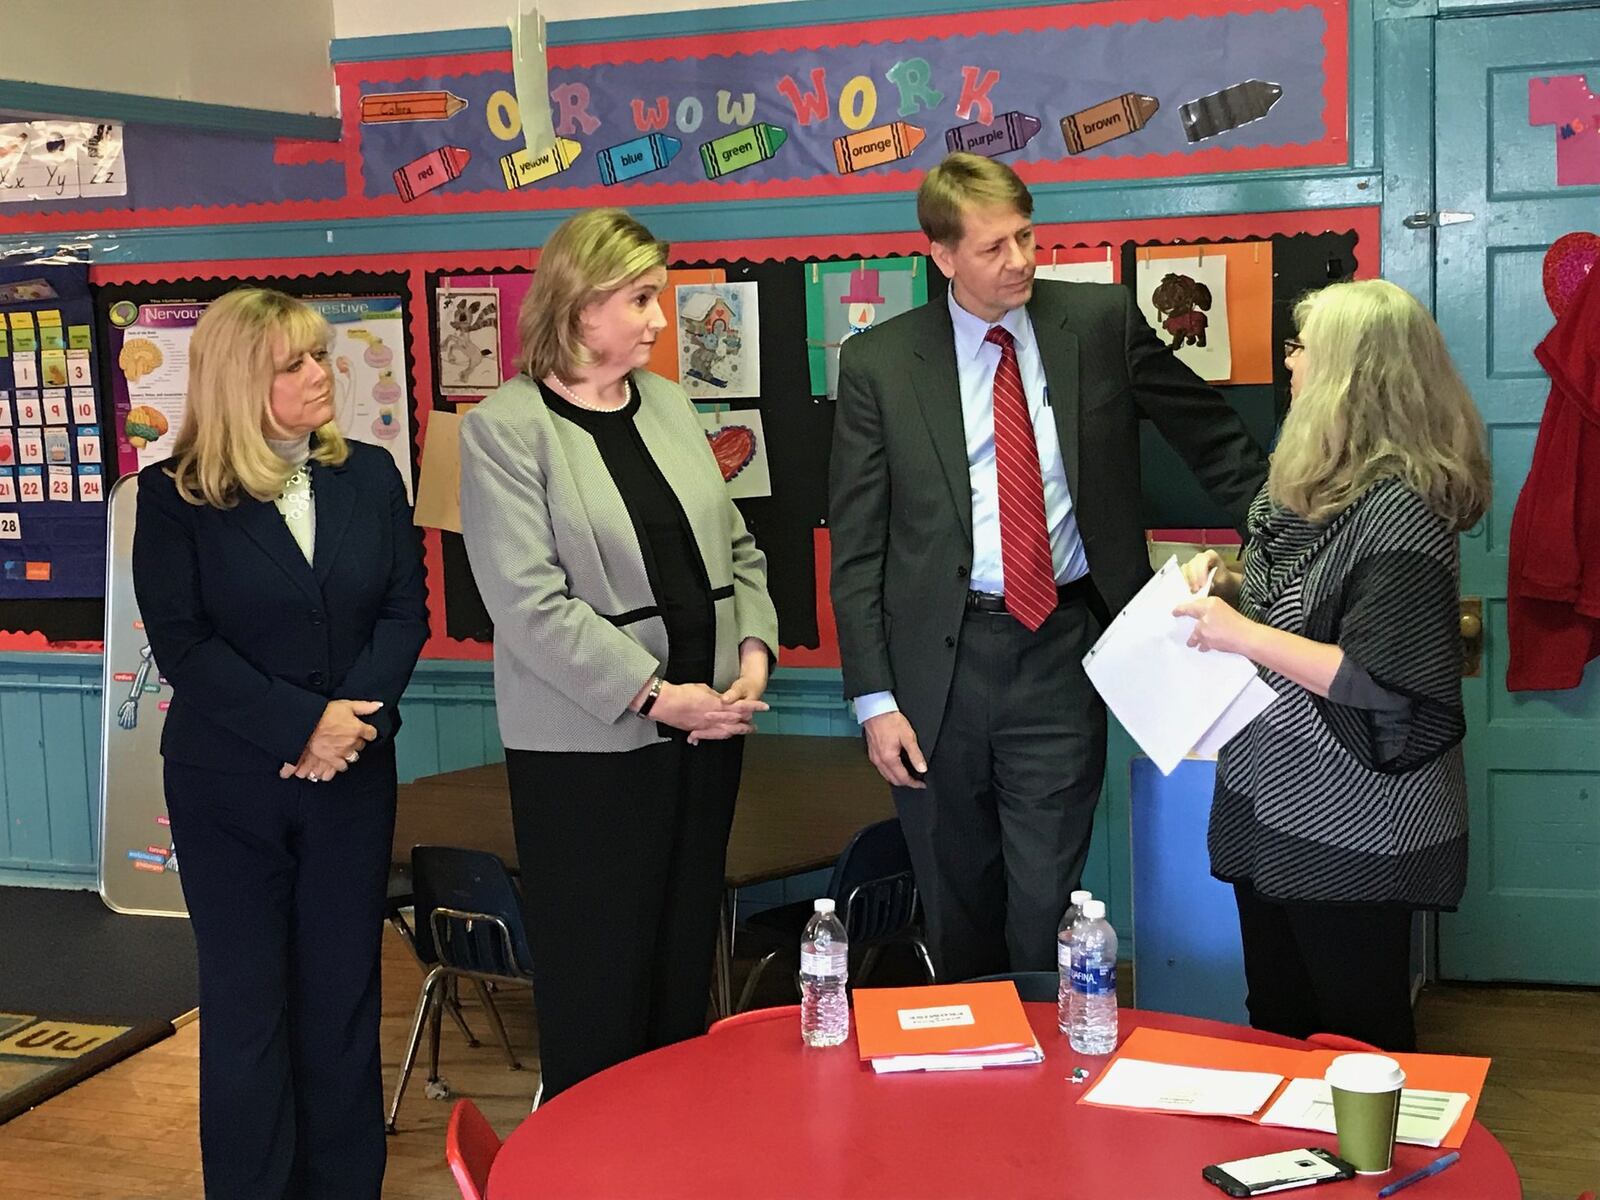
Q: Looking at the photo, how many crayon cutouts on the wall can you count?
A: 8